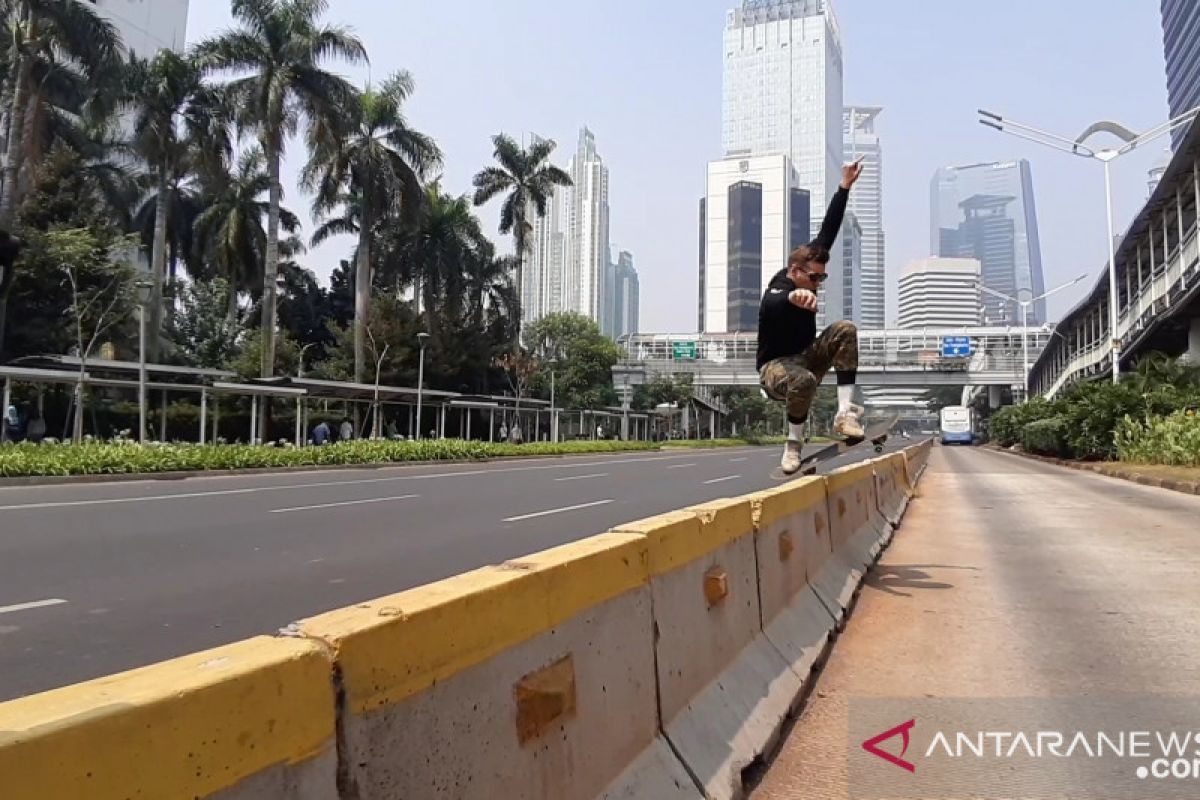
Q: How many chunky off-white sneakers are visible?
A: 2